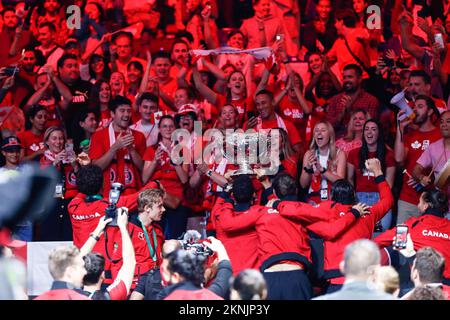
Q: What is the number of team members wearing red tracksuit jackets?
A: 6